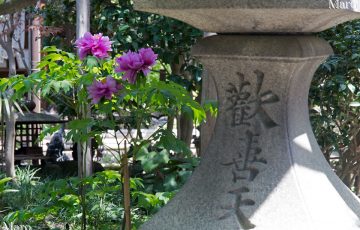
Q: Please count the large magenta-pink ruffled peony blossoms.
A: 3